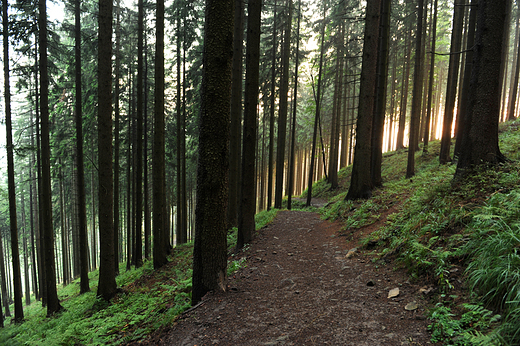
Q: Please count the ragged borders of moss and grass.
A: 2